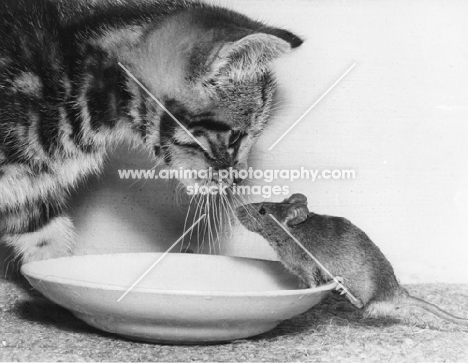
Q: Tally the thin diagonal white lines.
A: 4